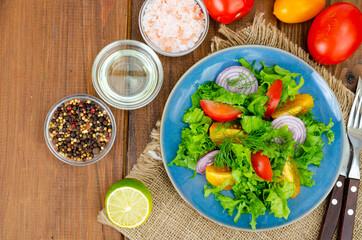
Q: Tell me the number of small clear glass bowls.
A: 3